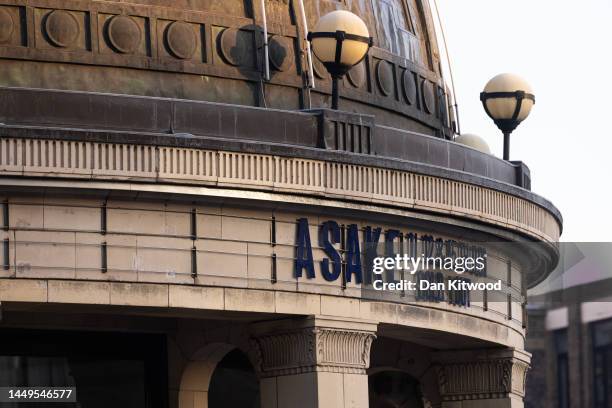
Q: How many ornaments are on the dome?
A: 11